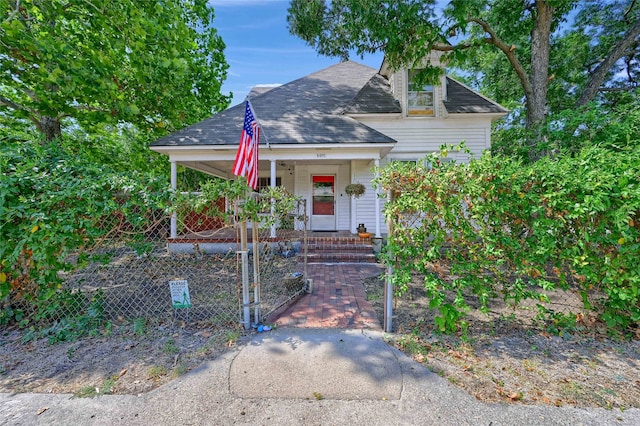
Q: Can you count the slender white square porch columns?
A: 3